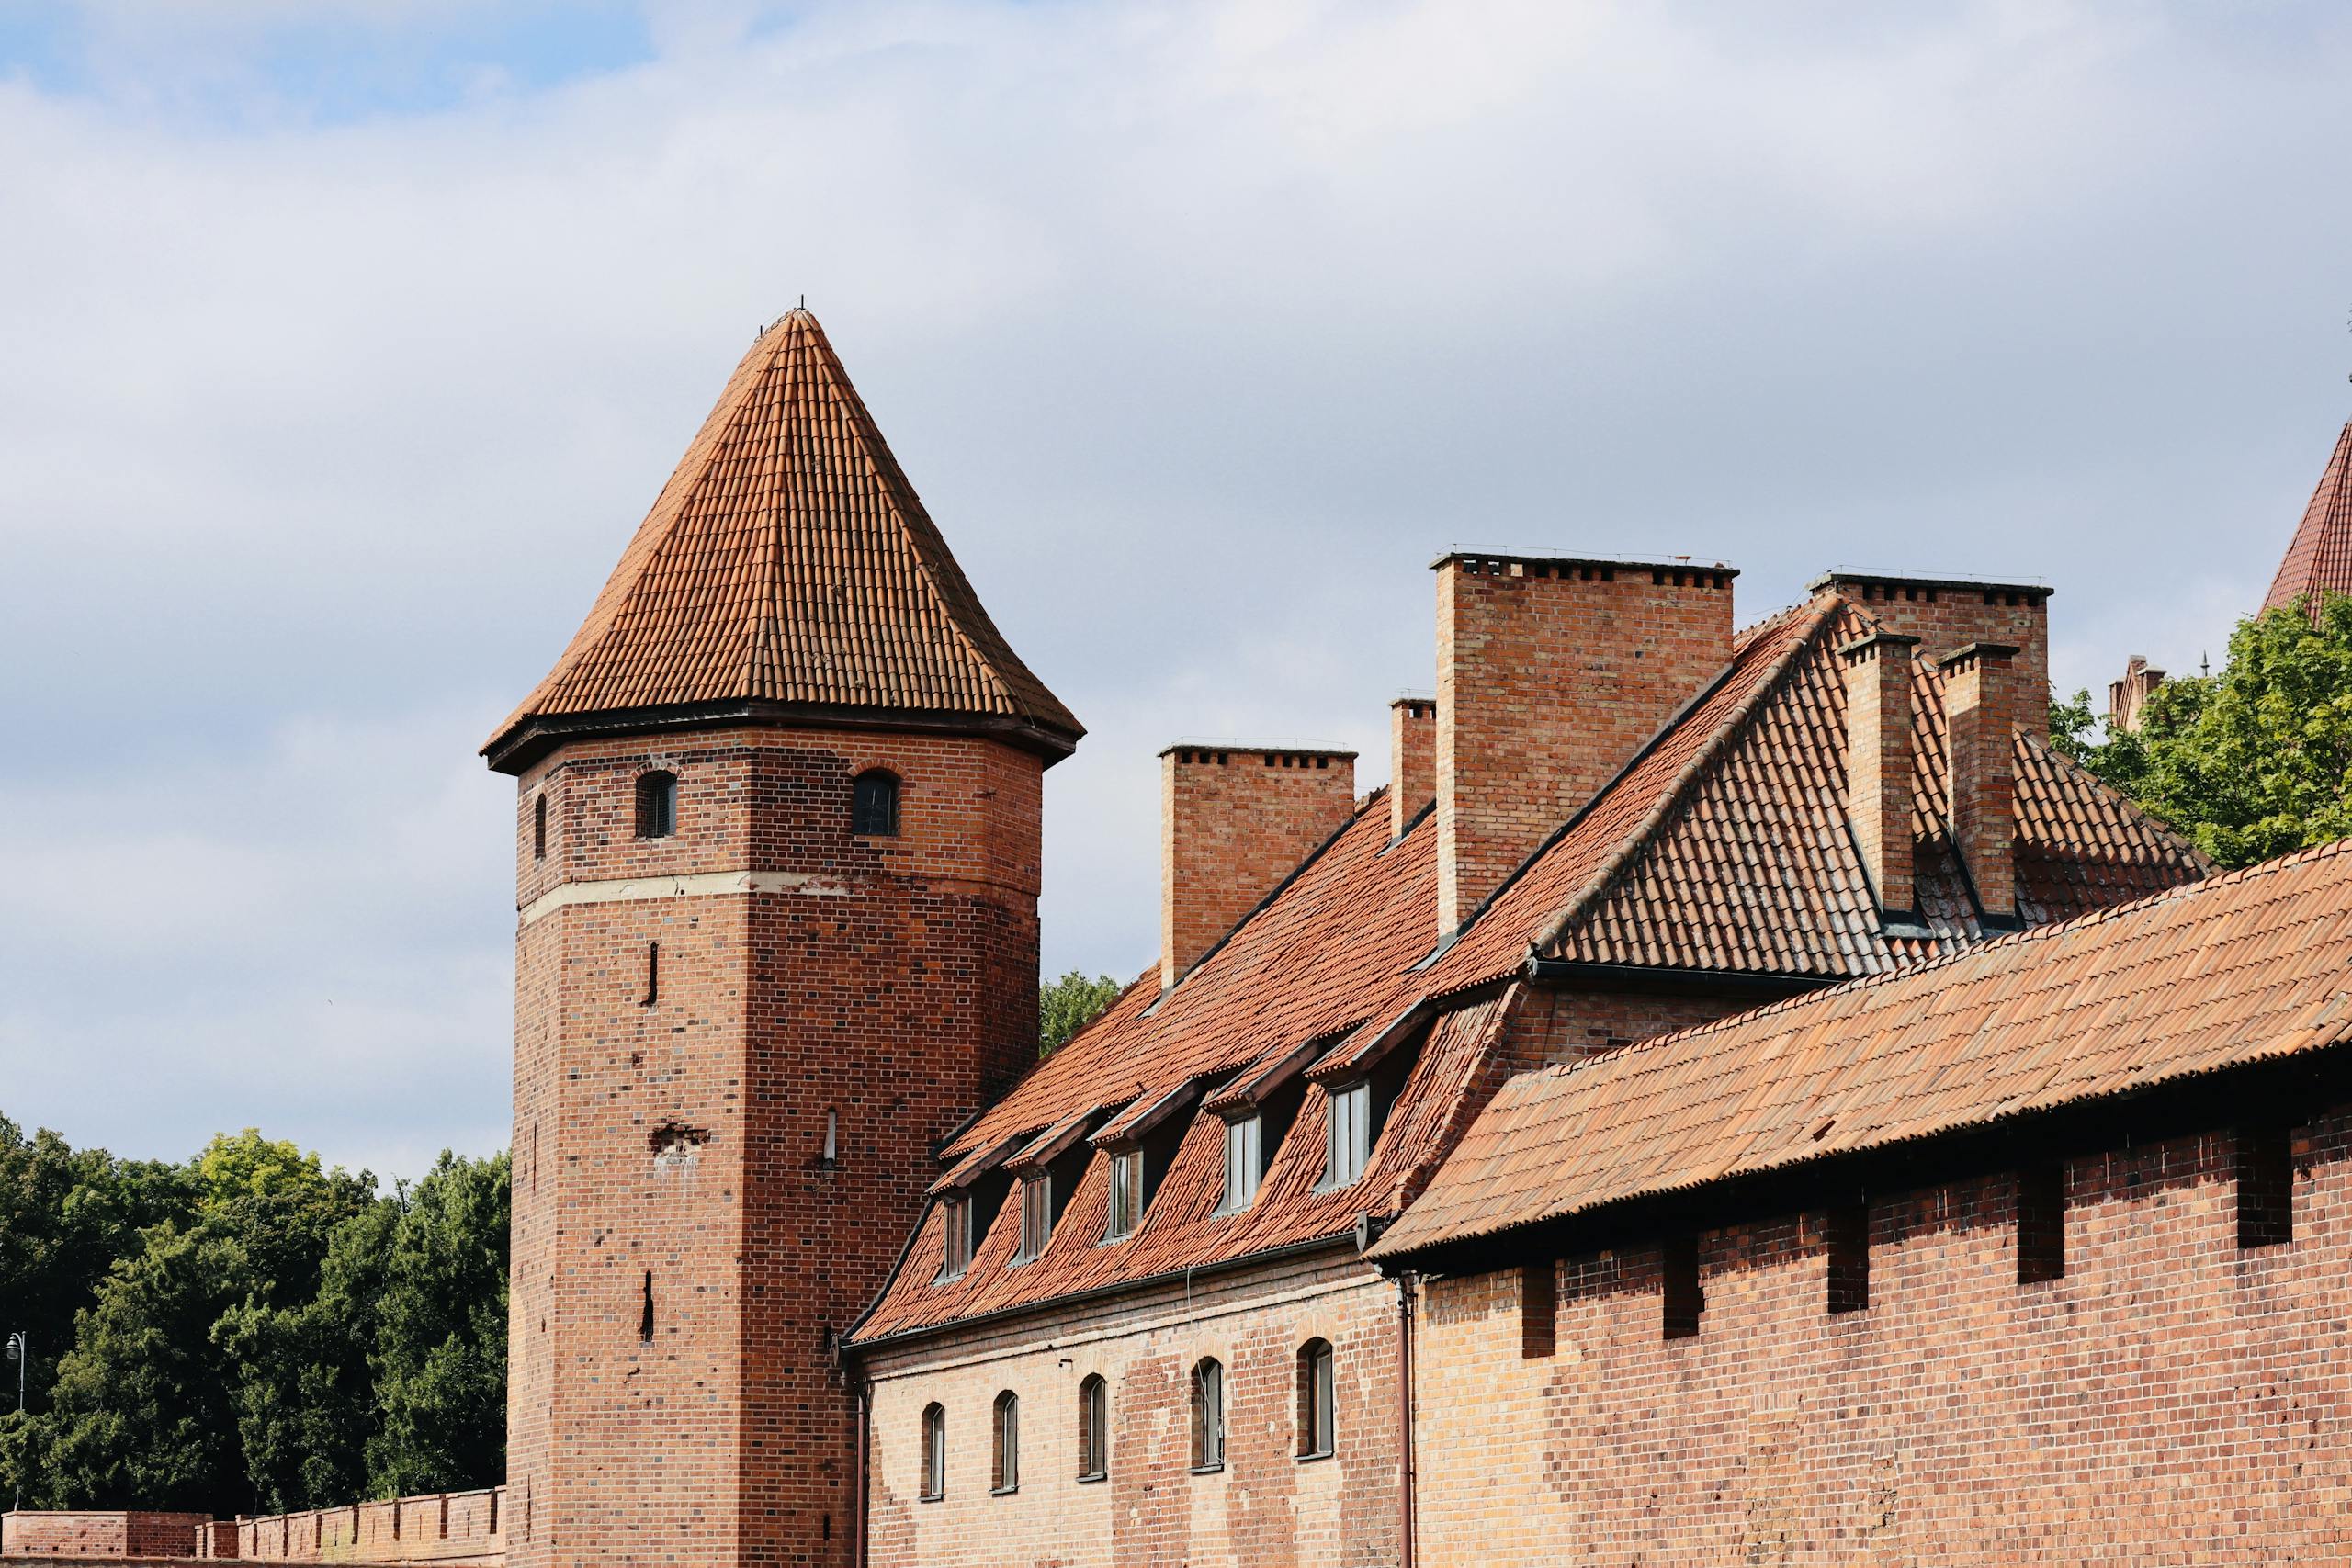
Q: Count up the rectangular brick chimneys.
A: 6